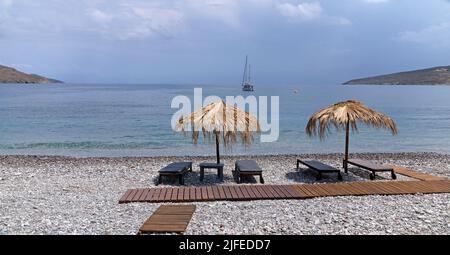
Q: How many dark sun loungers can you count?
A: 4